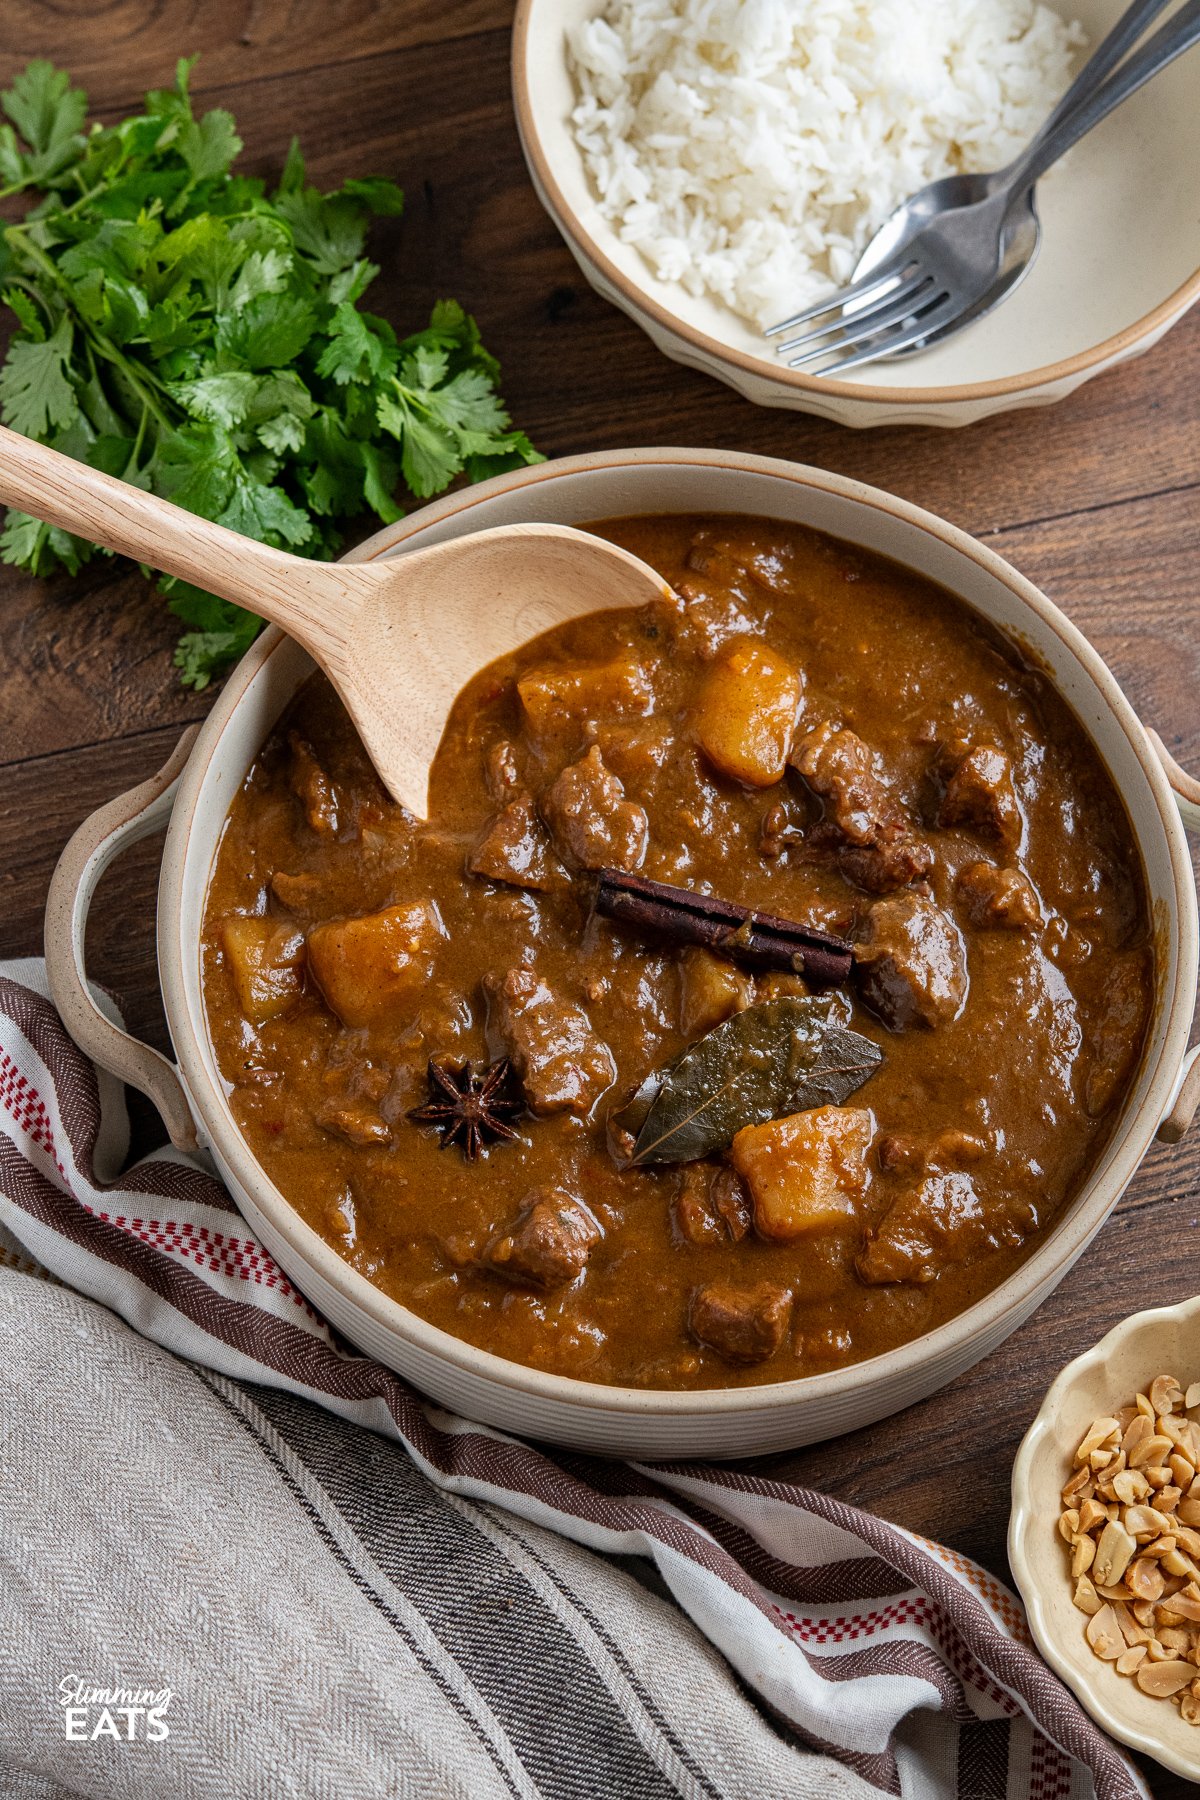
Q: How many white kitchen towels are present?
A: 1